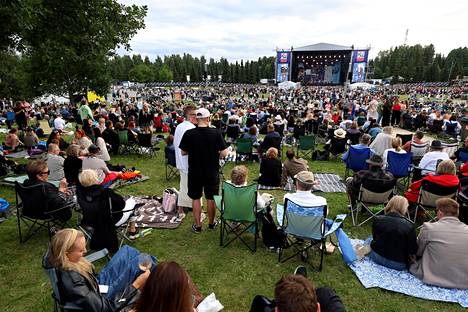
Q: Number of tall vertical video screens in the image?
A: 2